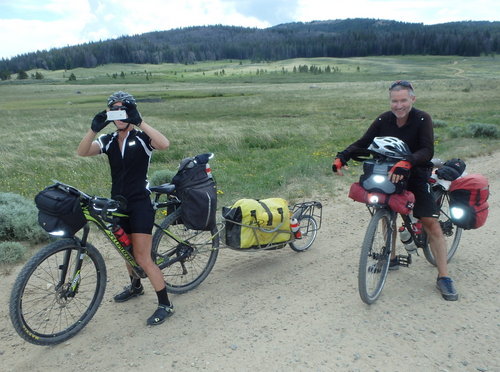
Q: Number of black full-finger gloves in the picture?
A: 2